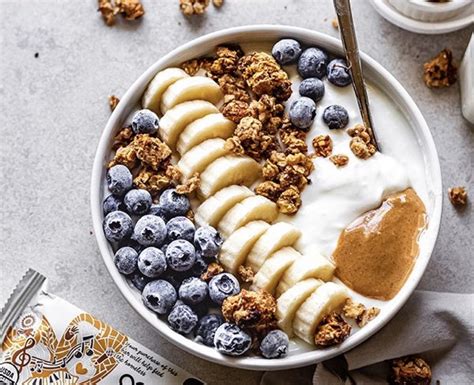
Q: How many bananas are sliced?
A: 14